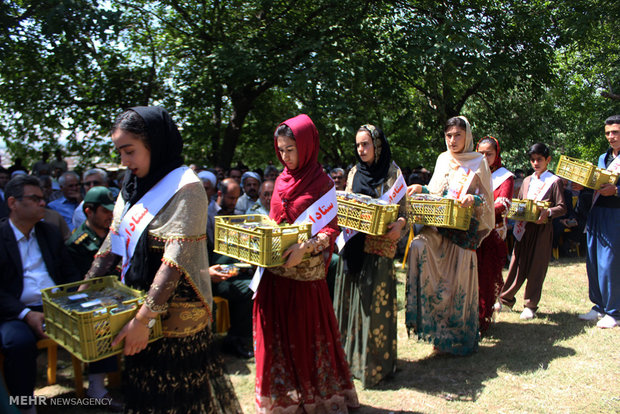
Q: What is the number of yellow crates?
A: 6